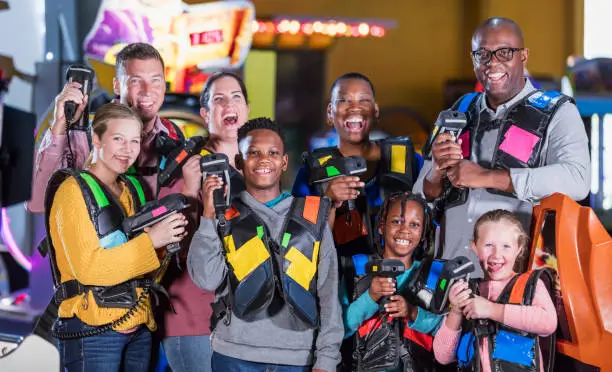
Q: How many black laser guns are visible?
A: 8